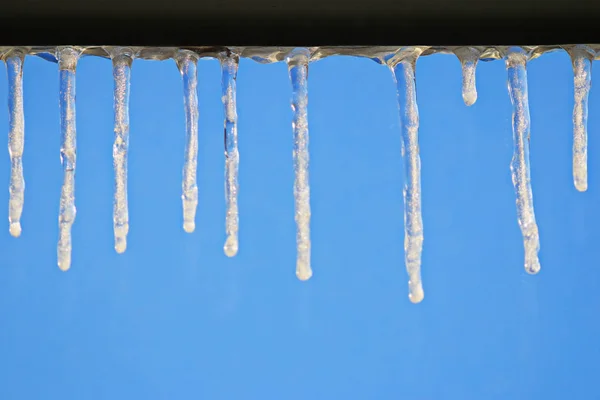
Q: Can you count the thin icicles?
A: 10